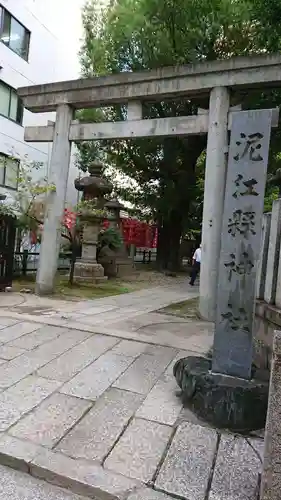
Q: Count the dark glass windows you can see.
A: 3